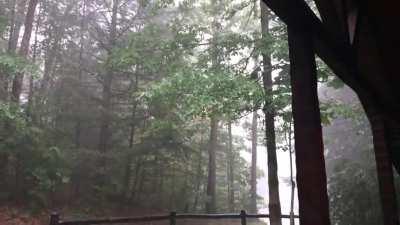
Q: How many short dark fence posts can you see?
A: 3